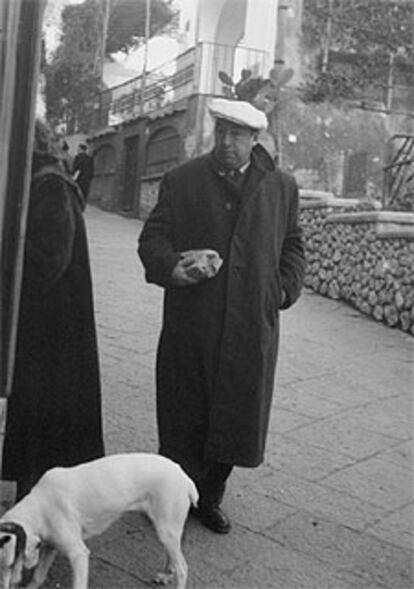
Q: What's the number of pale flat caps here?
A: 1